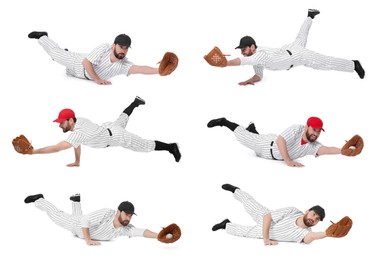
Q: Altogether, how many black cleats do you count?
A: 11